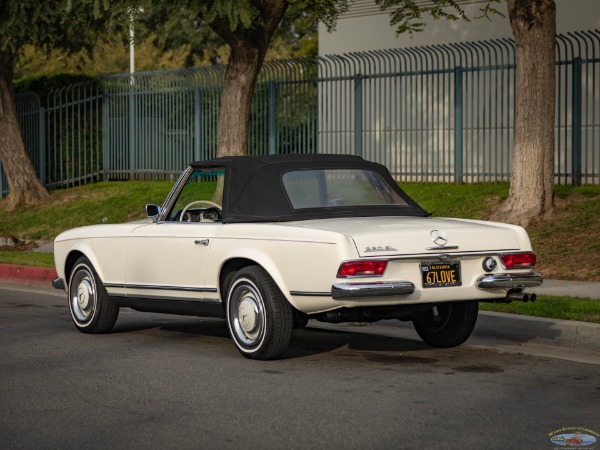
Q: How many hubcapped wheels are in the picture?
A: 2